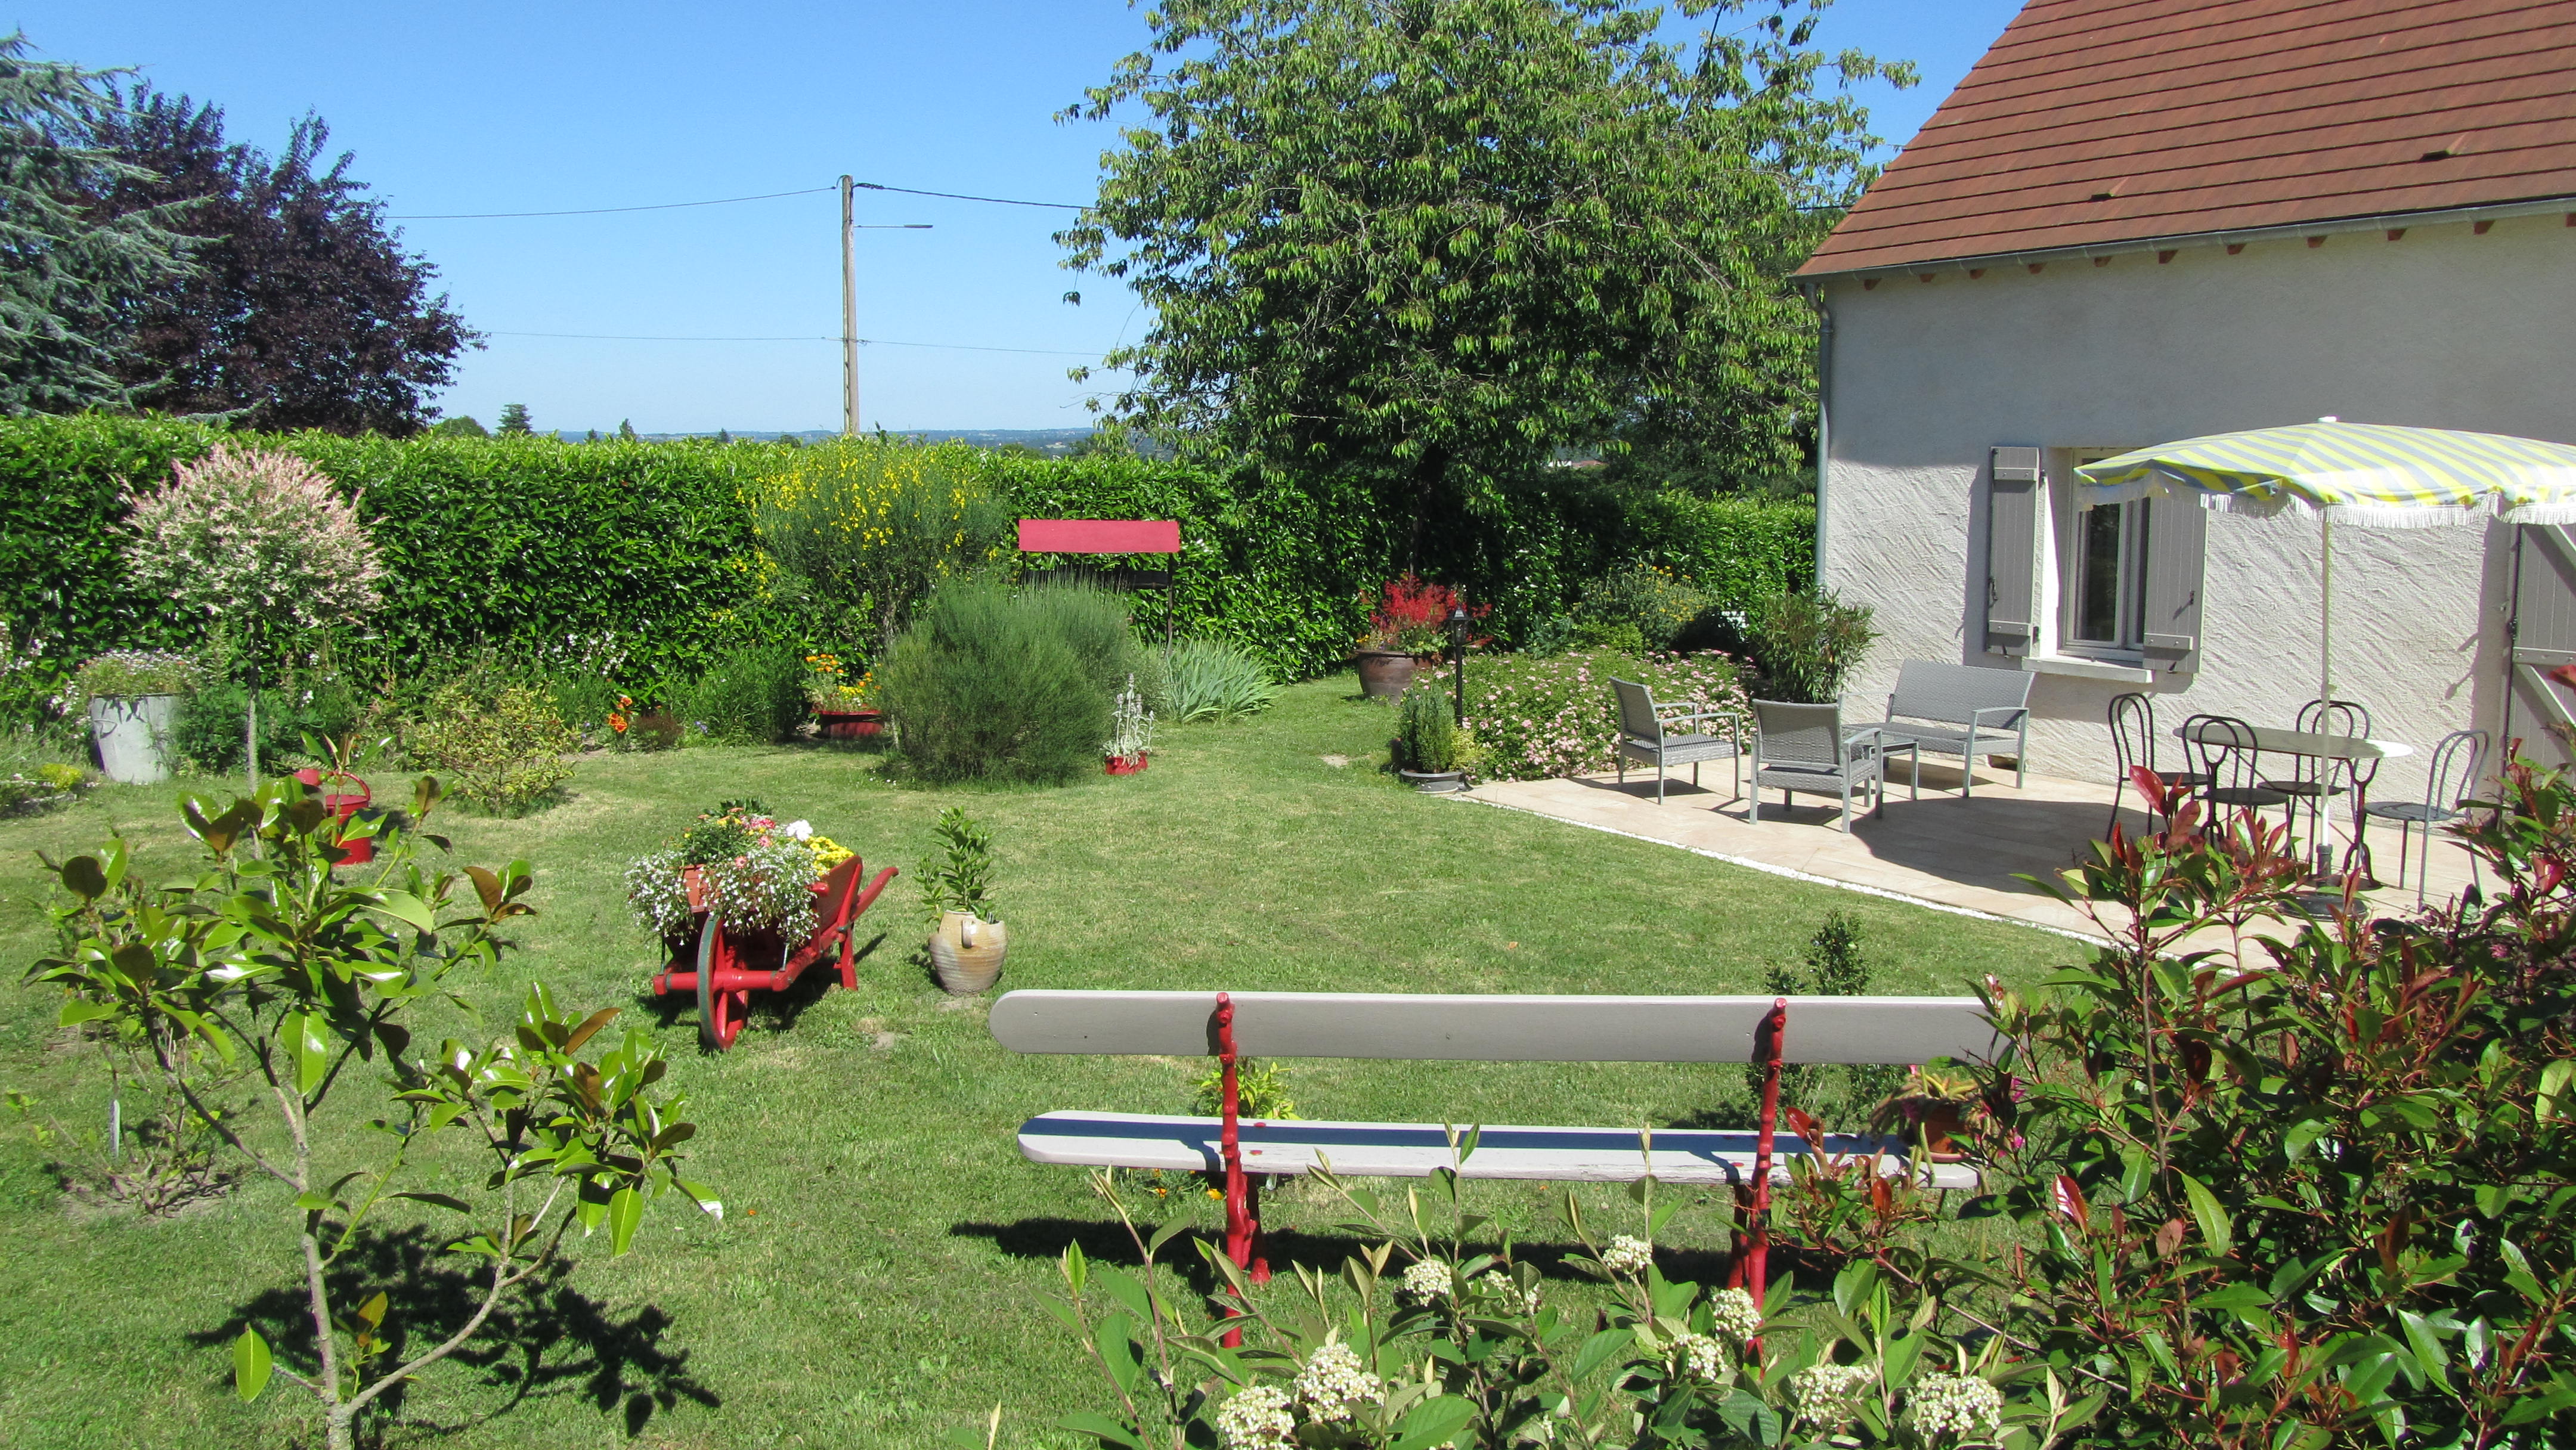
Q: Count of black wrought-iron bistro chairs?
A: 4